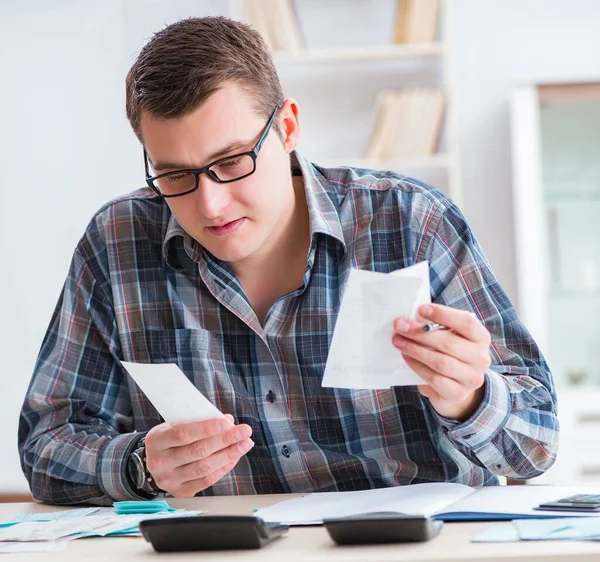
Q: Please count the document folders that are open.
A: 1